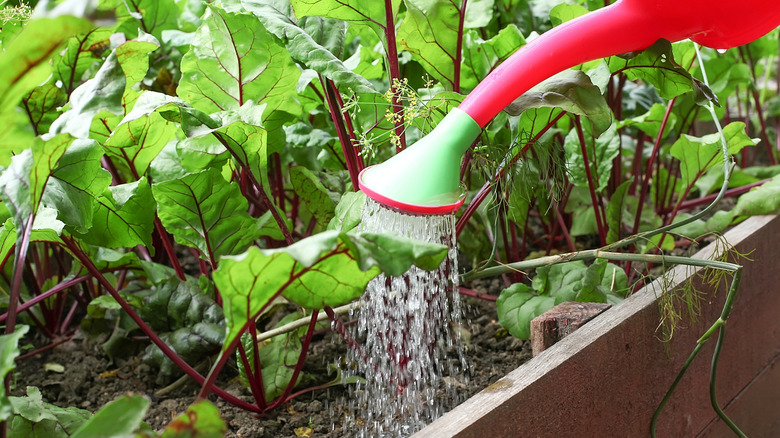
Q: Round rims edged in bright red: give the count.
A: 1